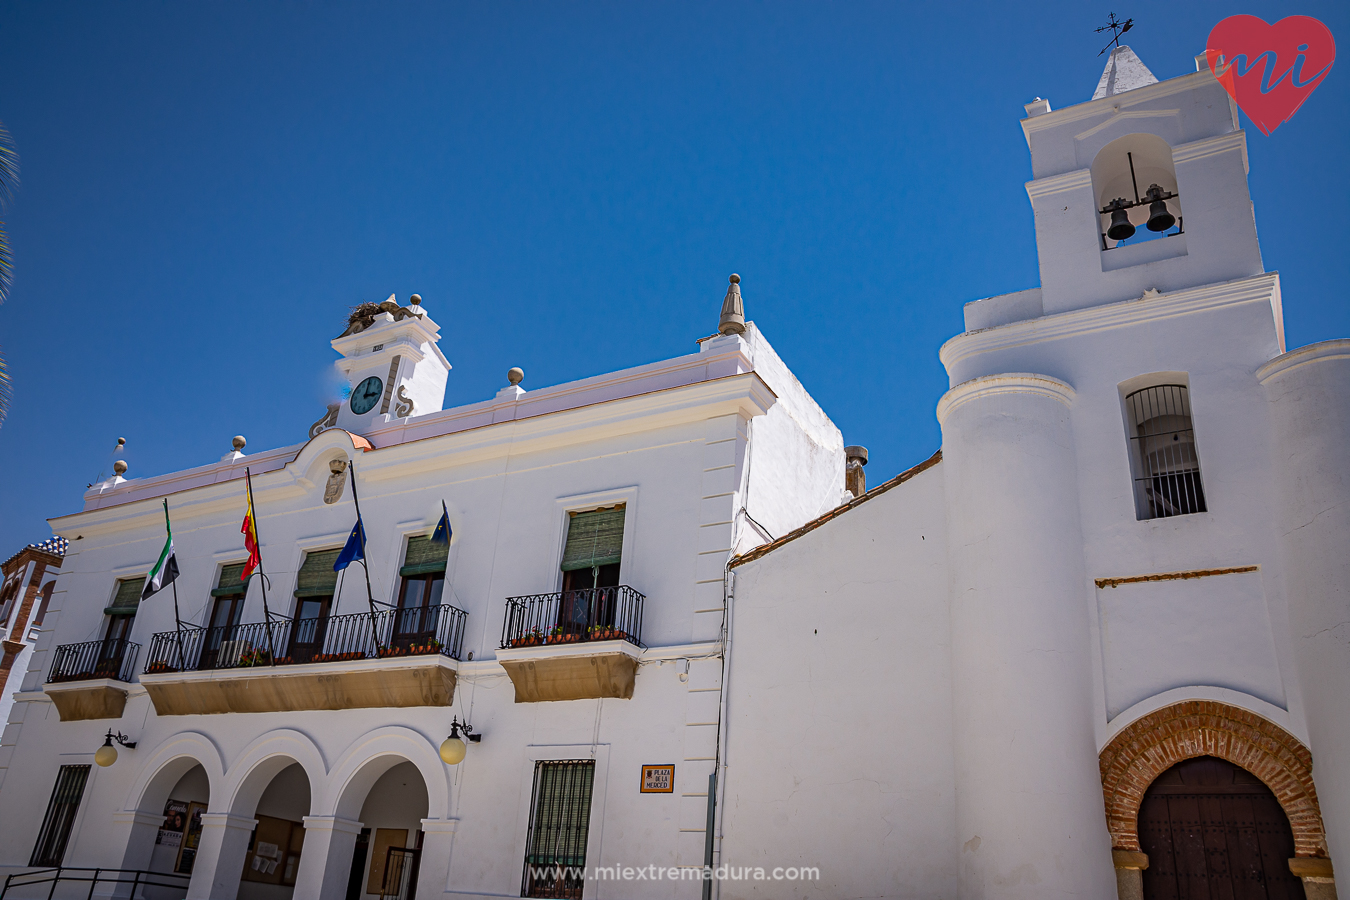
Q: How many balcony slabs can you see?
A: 3